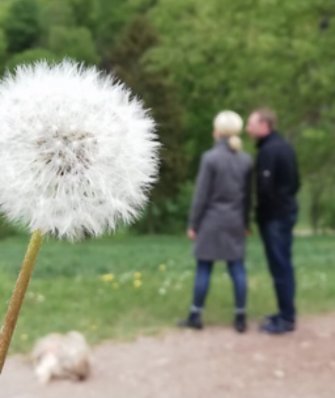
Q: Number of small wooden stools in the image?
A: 0